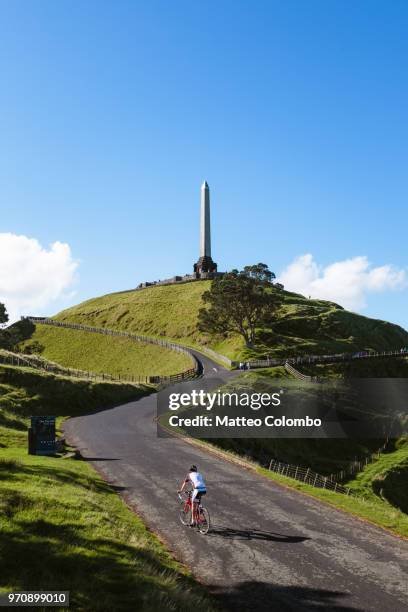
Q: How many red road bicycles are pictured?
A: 1